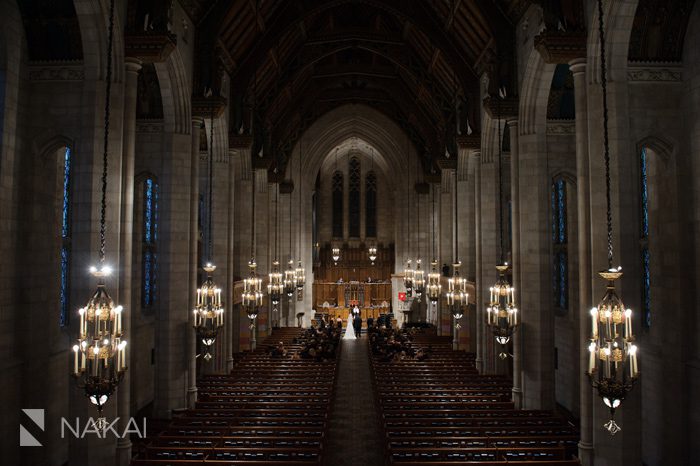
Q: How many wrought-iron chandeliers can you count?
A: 14